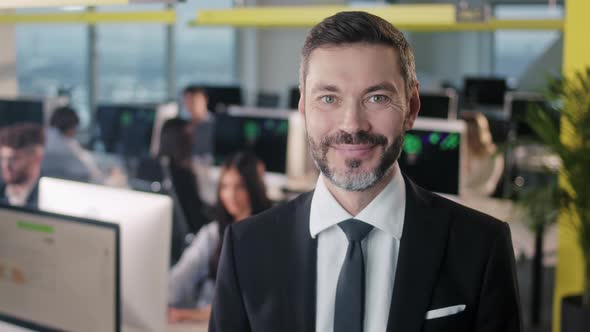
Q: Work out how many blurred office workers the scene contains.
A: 6